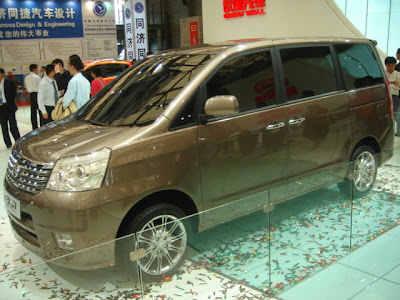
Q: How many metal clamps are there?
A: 3